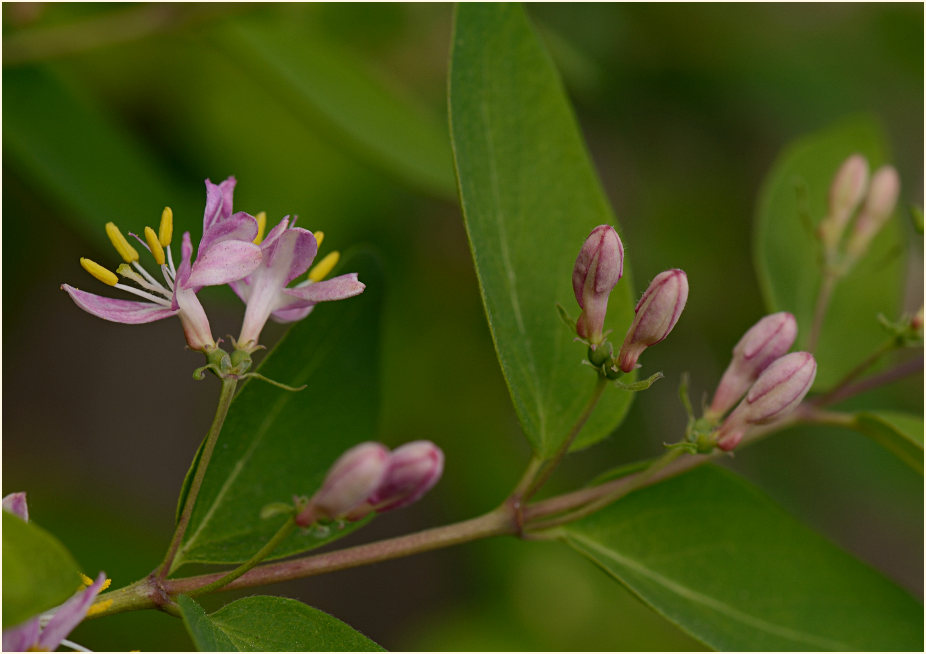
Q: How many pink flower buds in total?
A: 8